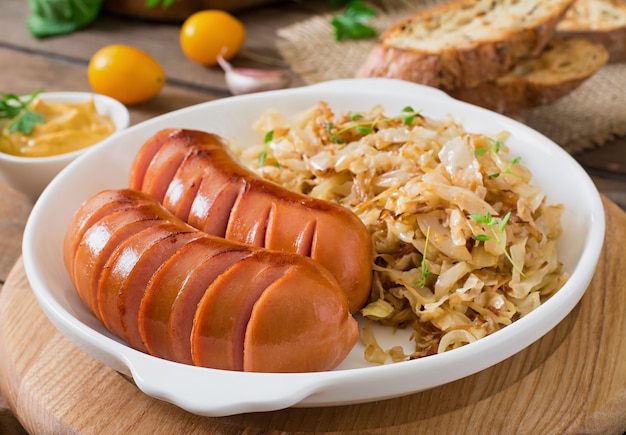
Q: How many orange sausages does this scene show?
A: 2